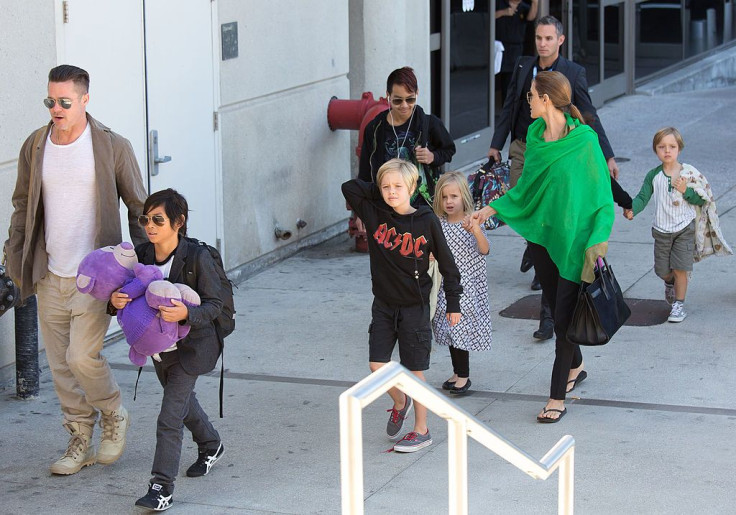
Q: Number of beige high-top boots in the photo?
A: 2